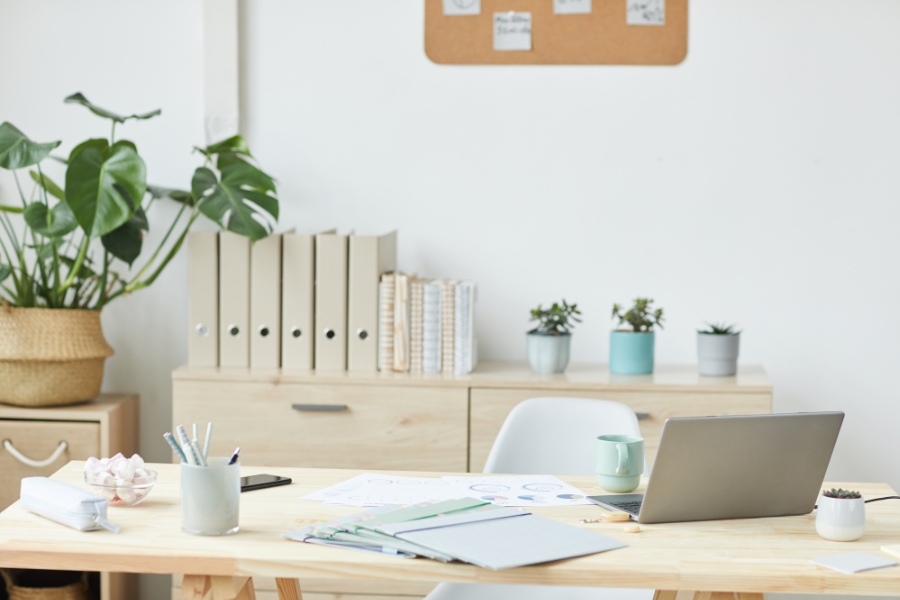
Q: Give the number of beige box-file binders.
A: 6